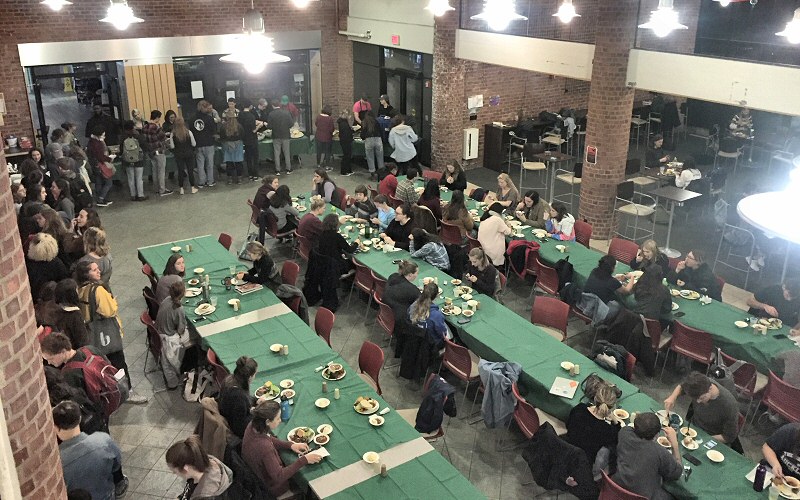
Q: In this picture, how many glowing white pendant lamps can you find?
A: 11